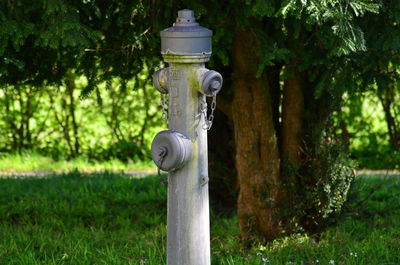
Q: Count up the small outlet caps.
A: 2